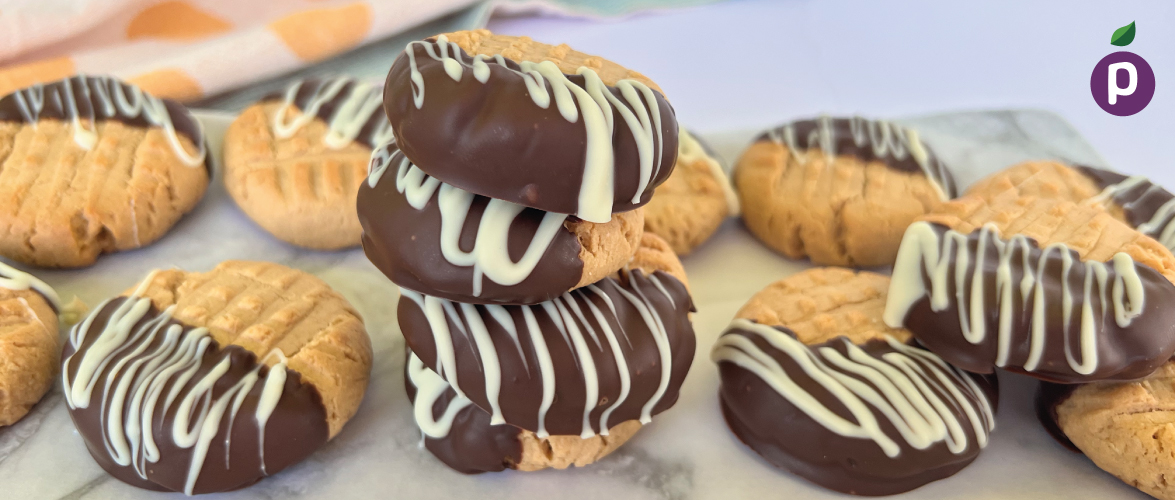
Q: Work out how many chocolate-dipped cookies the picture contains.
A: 14